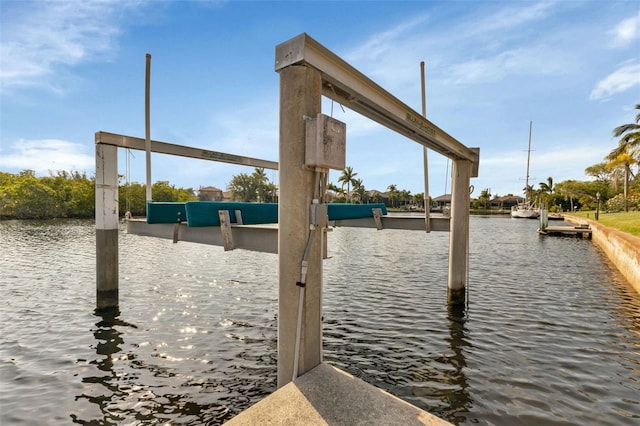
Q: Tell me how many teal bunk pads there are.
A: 2